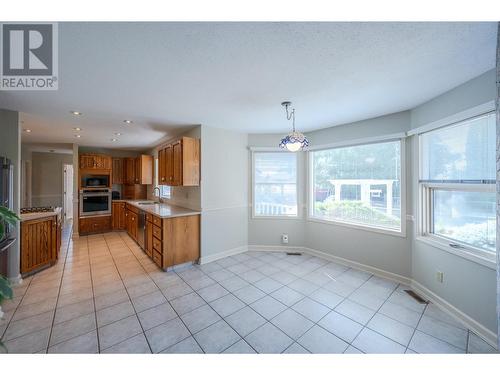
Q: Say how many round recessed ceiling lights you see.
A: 7